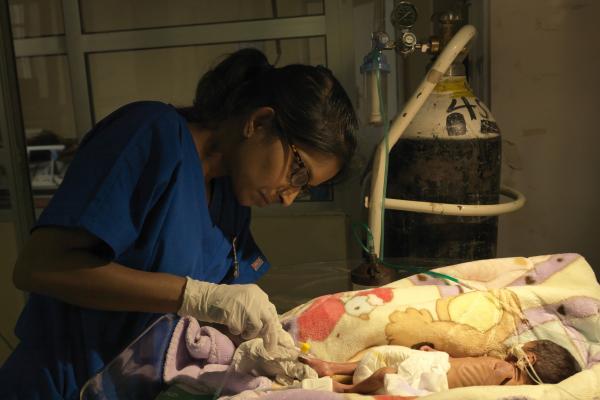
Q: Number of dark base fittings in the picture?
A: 1